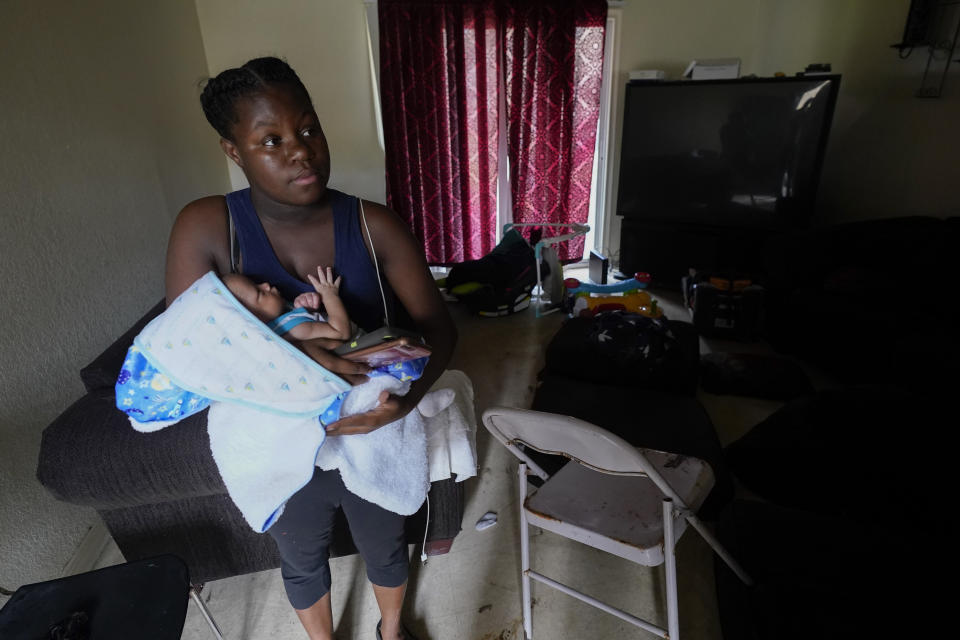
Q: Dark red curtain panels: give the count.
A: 2